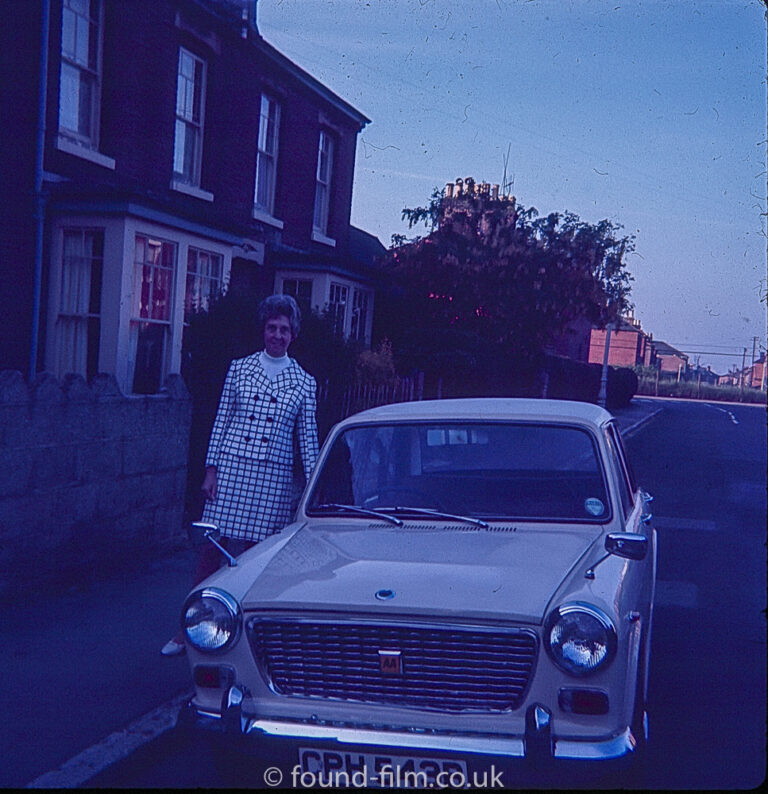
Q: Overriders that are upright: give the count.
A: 2